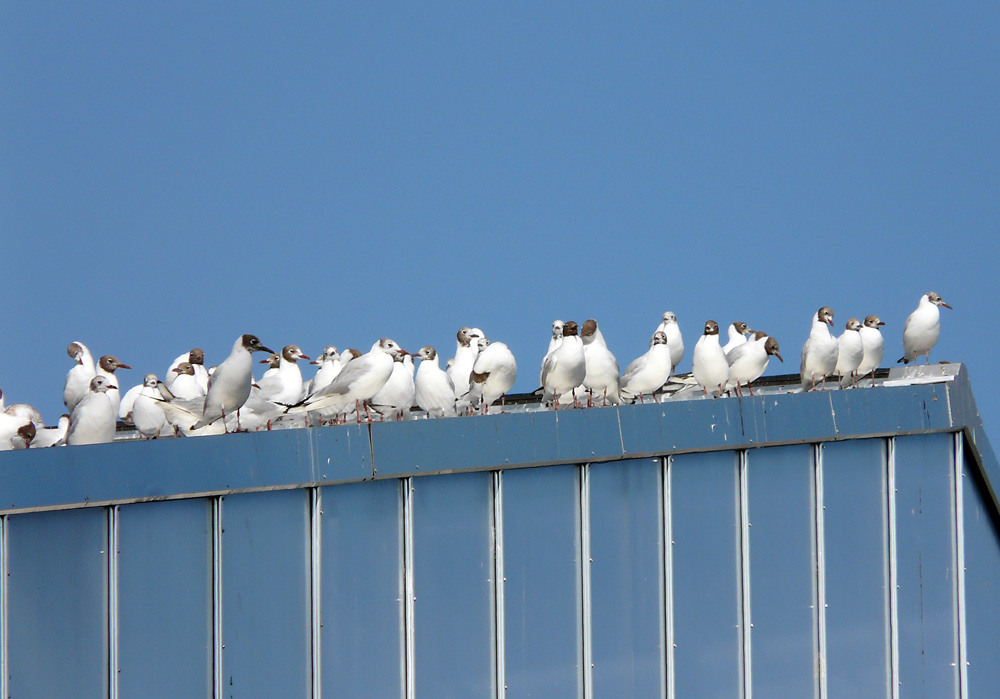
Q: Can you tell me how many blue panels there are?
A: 12